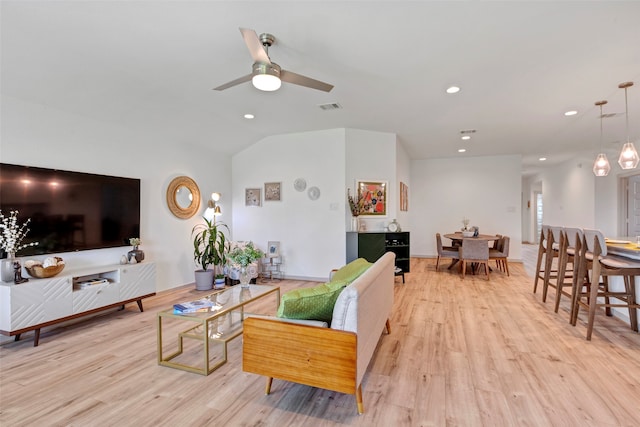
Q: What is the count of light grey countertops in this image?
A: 1